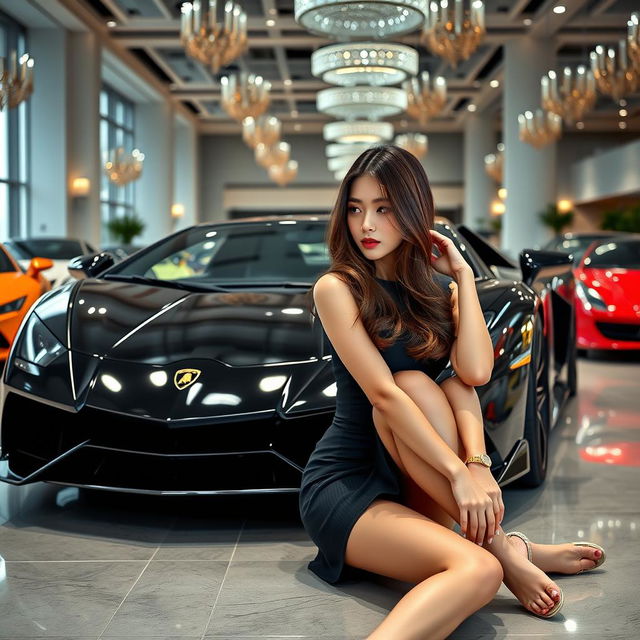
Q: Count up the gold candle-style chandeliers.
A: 15